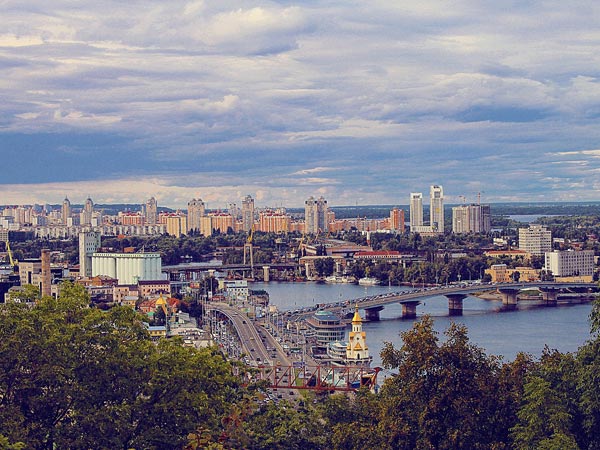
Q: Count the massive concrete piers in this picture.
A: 5